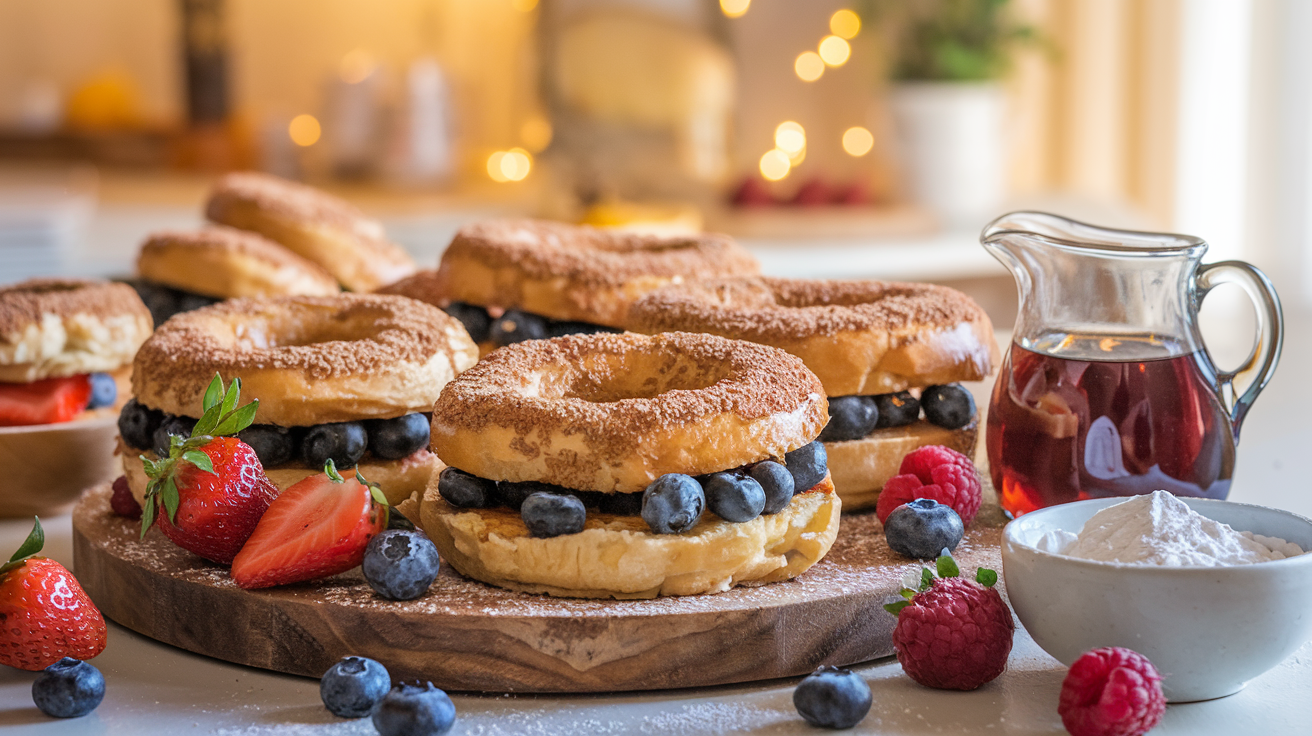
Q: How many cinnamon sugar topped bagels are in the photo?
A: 7